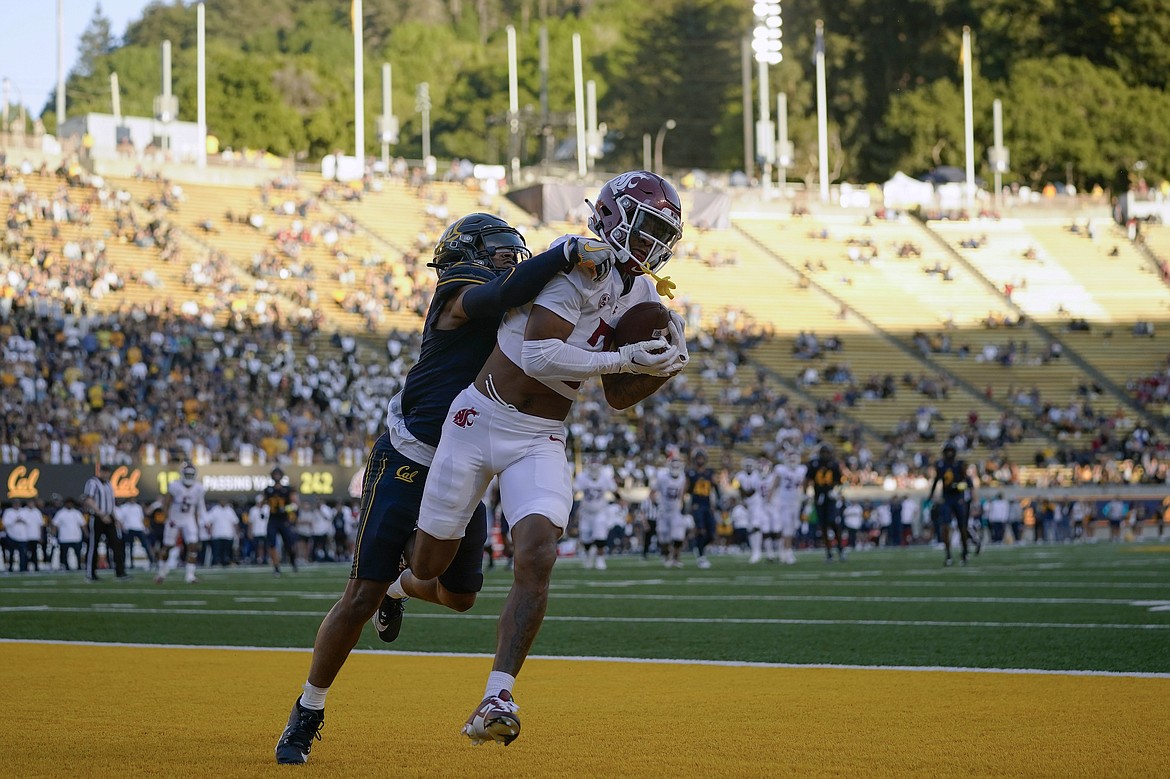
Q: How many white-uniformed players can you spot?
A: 7